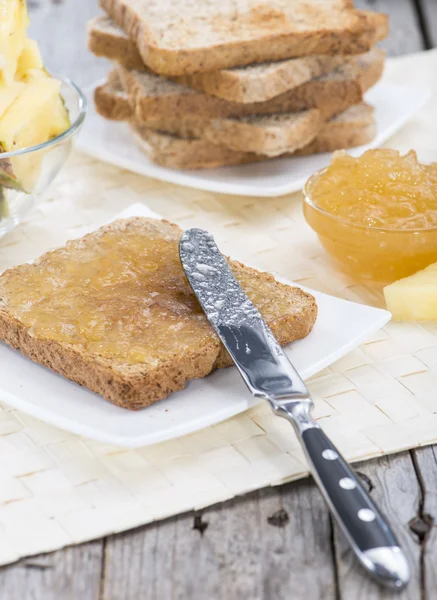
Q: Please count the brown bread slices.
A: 6